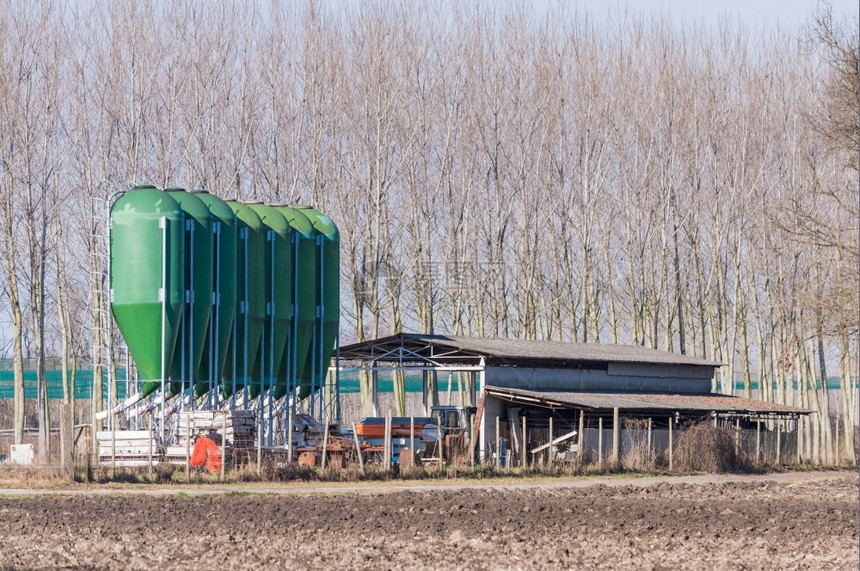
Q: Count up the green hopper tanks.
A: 7